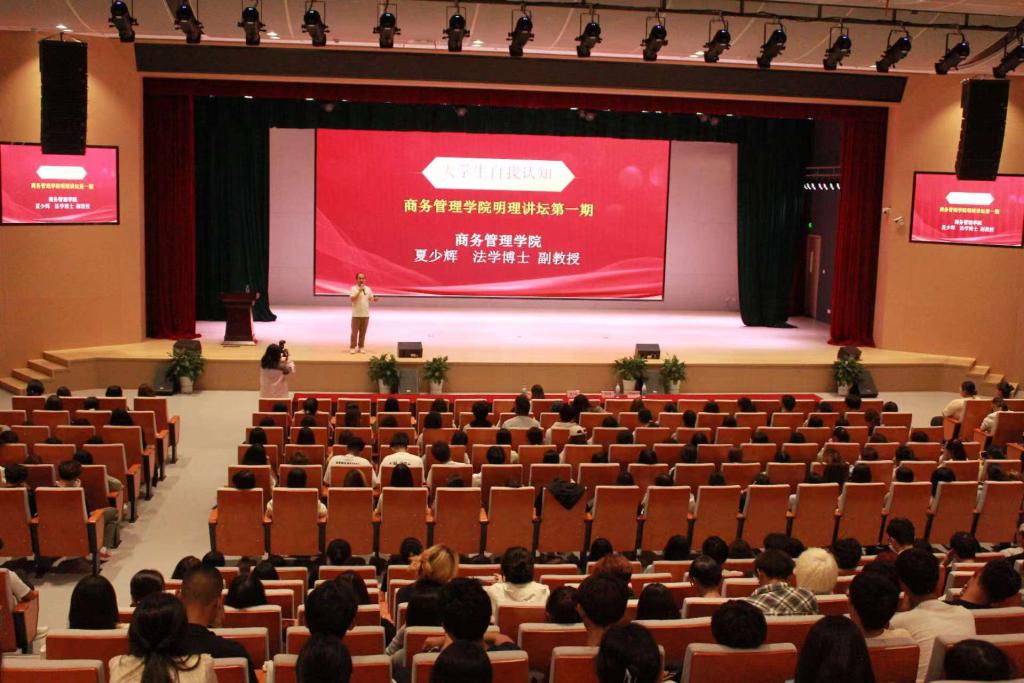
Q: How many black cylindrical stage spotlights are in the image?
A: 15